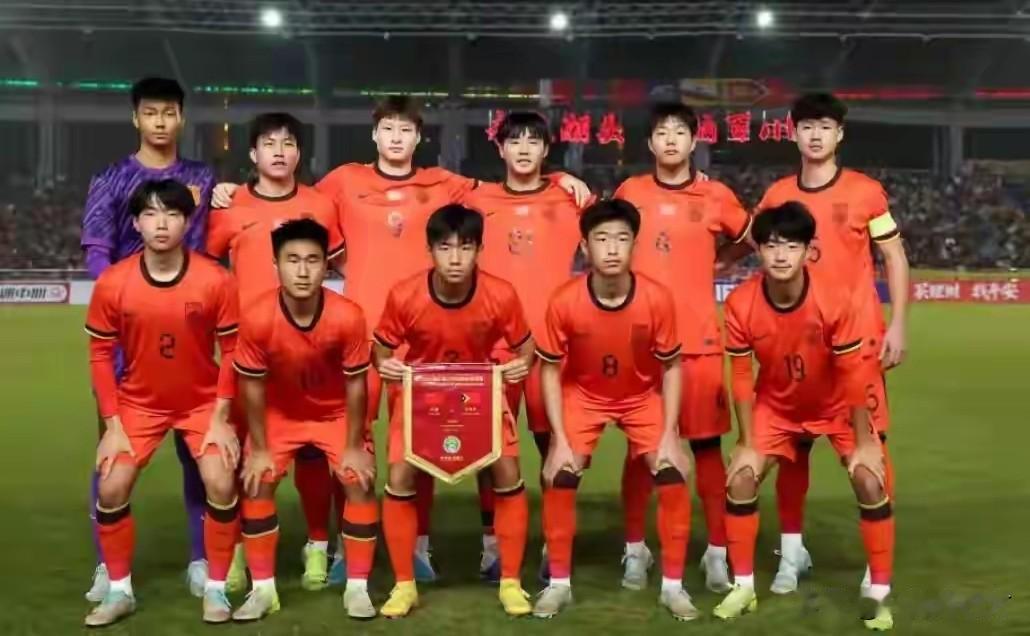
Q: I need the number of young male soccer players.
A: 11